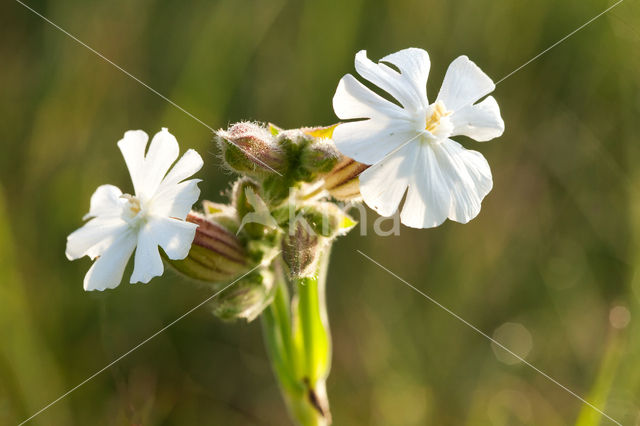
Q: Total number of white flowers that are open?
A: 2